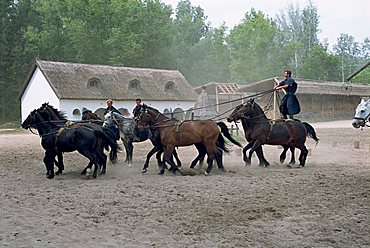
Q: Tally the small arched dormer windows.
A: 3